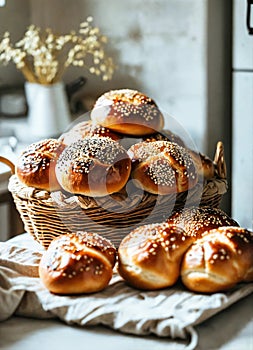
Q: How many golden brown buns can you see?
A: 11